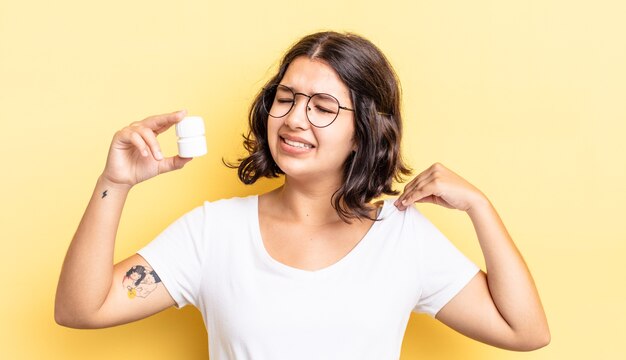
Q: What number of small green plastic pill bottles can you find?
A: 0